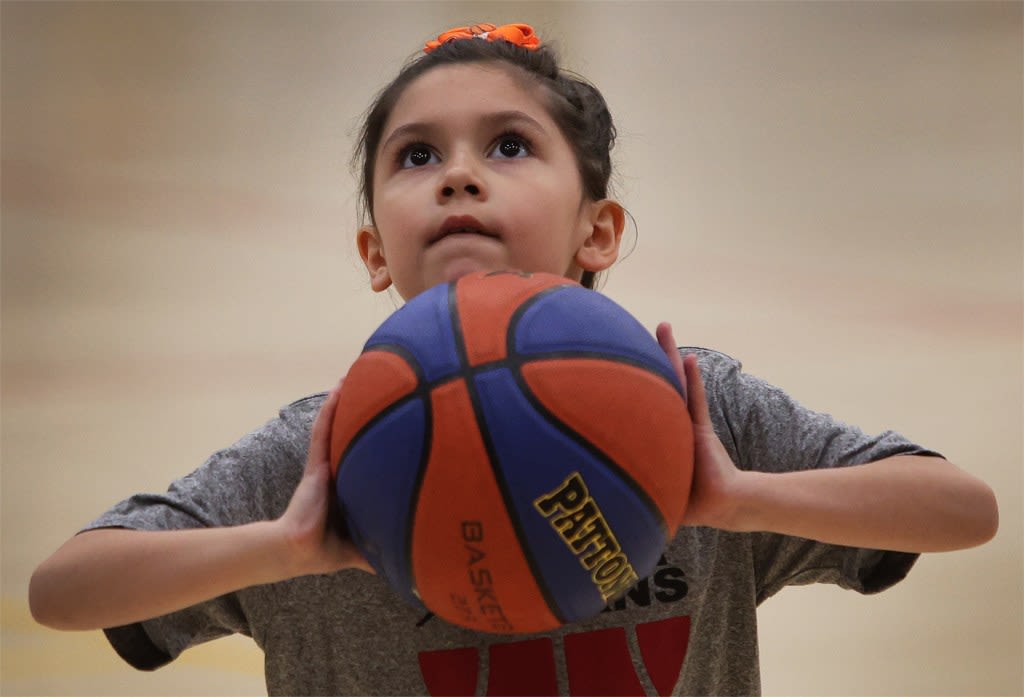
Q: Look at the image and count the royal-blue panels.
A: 4